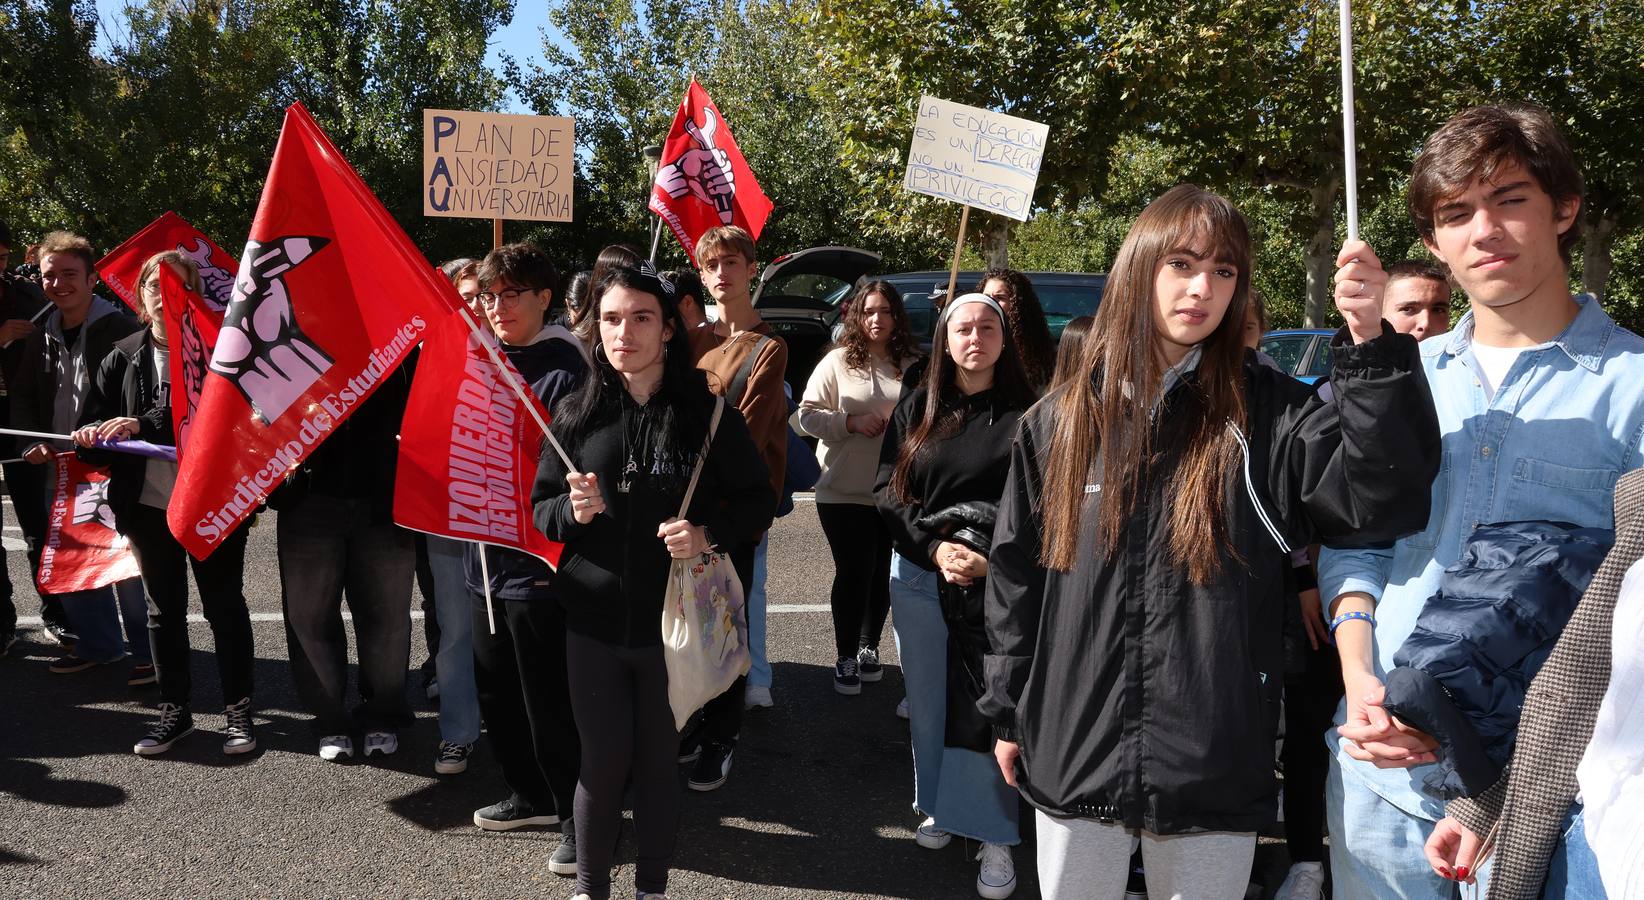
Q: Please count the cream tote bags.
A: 1